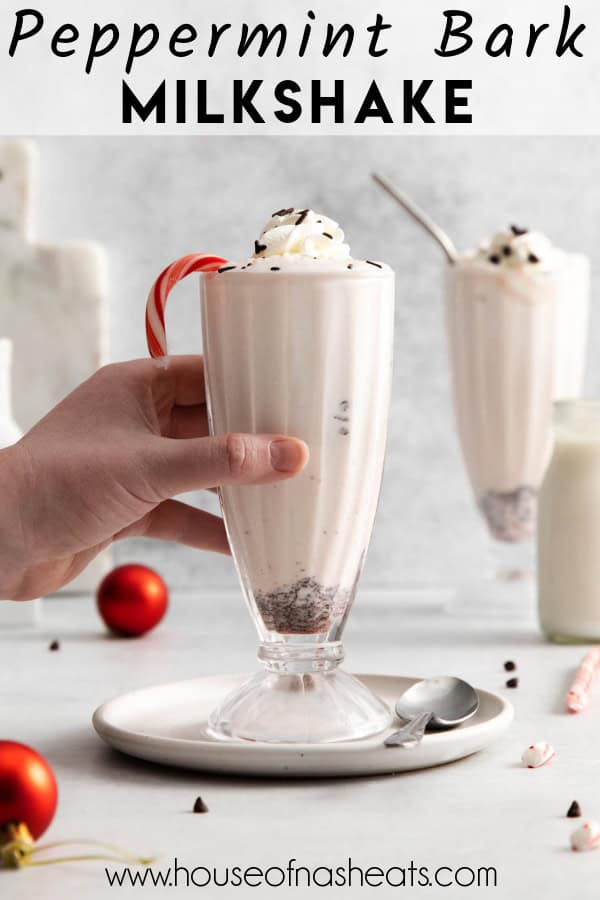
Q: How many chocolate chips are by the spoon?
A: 2